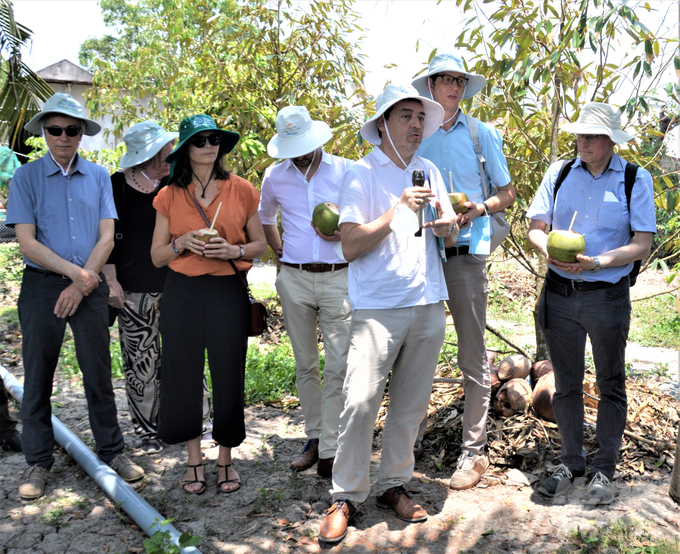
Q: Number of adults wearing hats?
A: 7